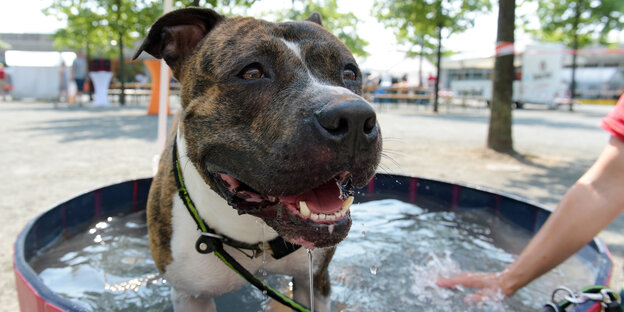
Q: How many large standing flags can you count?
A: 0